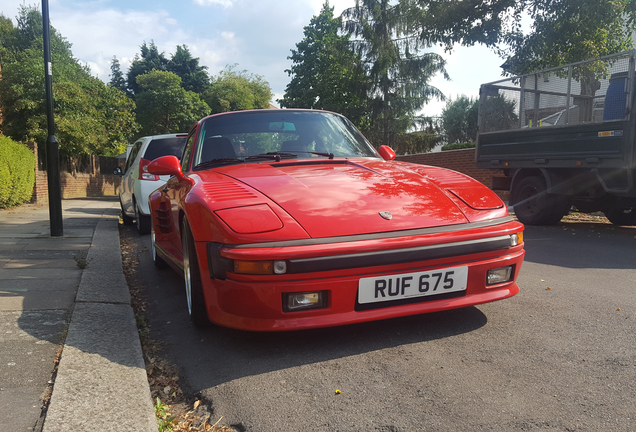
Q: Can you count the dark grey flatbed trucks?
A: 1